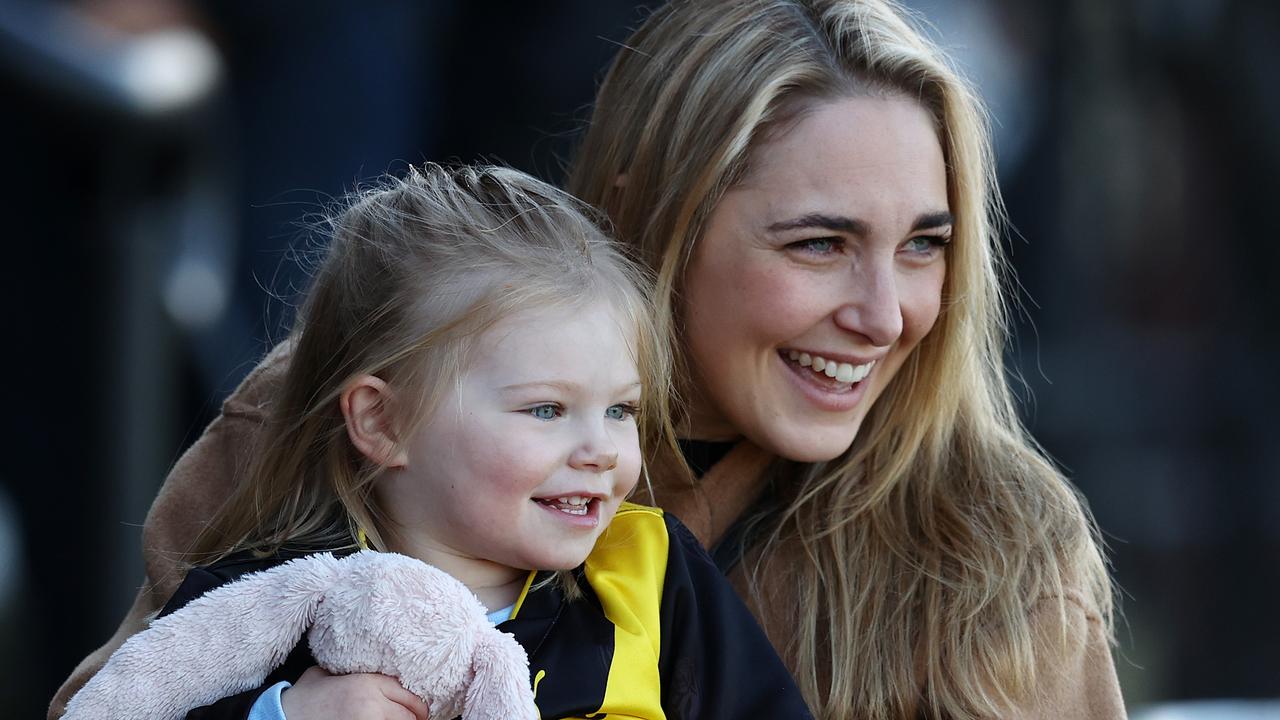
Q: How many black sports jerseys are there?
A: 1